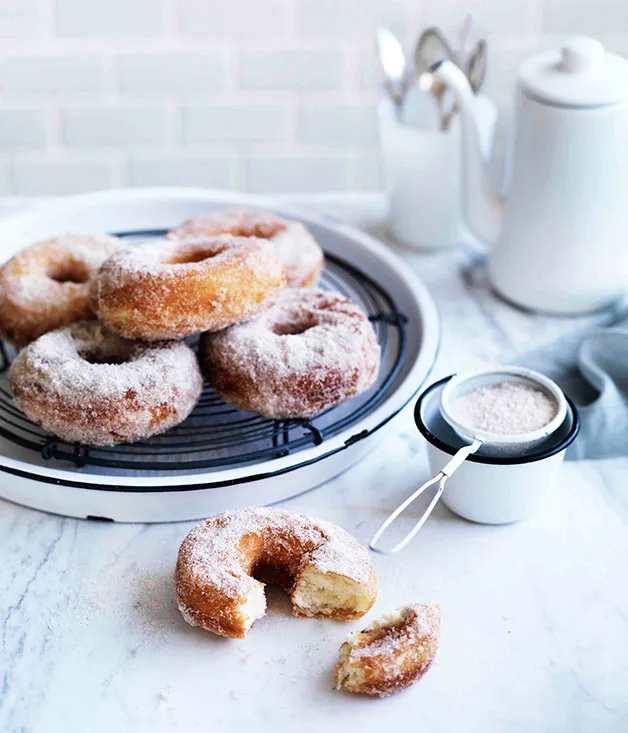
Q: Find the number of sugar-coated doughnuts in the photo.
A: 6